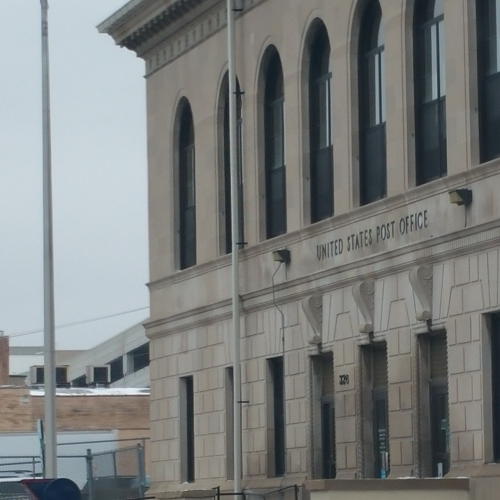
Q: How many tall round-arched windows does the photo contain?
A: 7